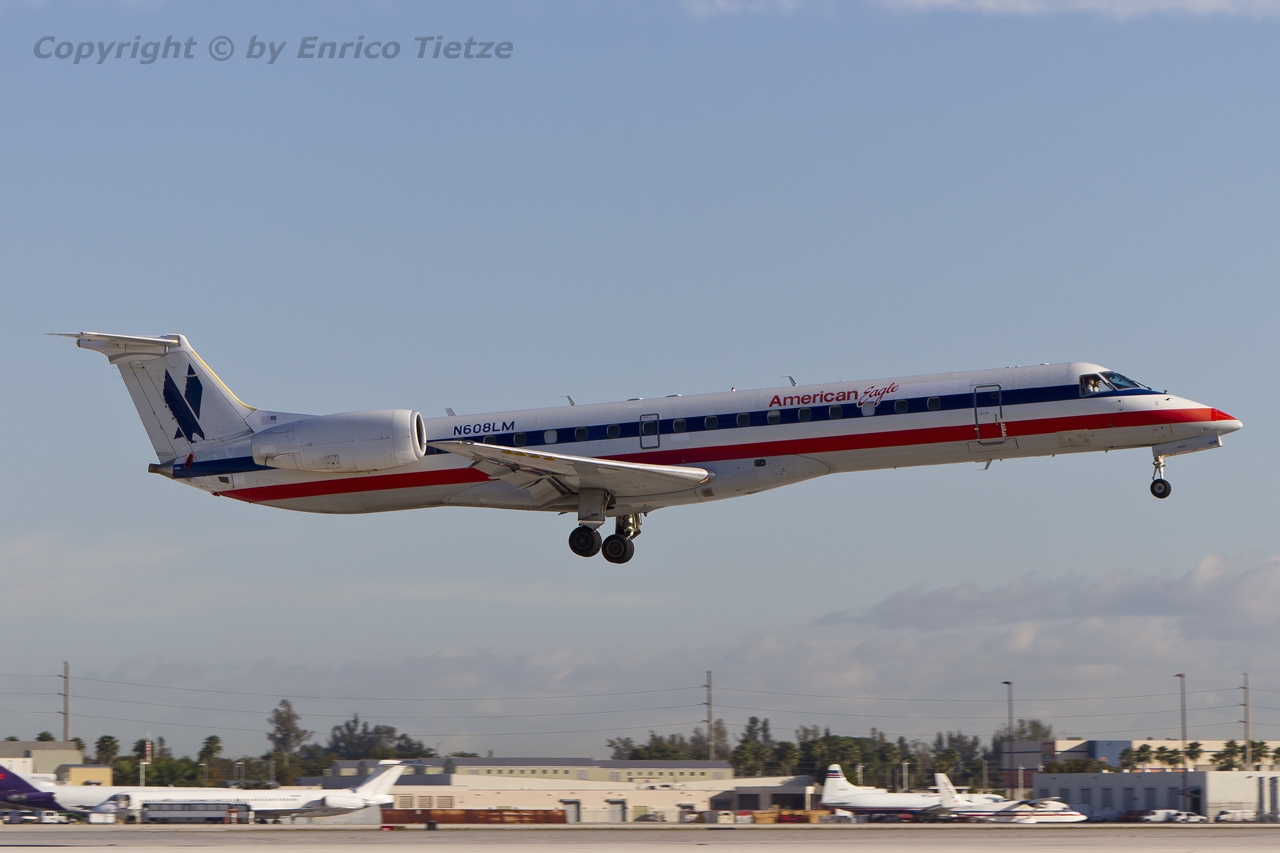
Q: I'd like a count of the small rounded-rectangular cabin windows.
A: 15